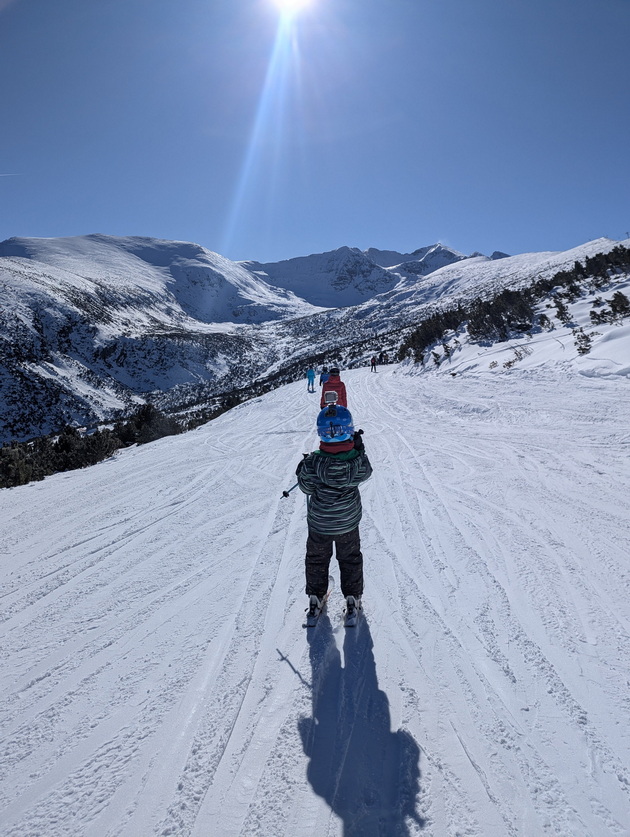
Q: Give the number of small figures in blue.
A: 2